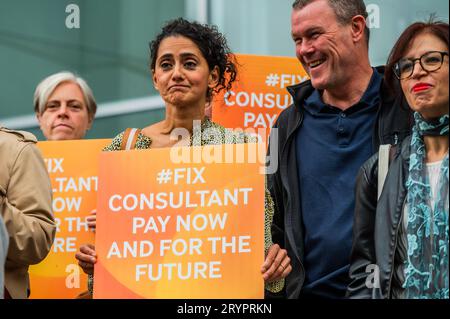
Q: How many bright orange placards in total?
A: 3